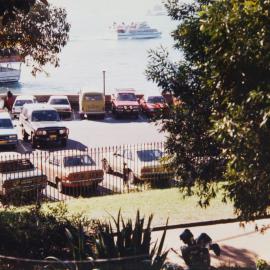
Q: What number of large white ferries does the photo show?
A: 1